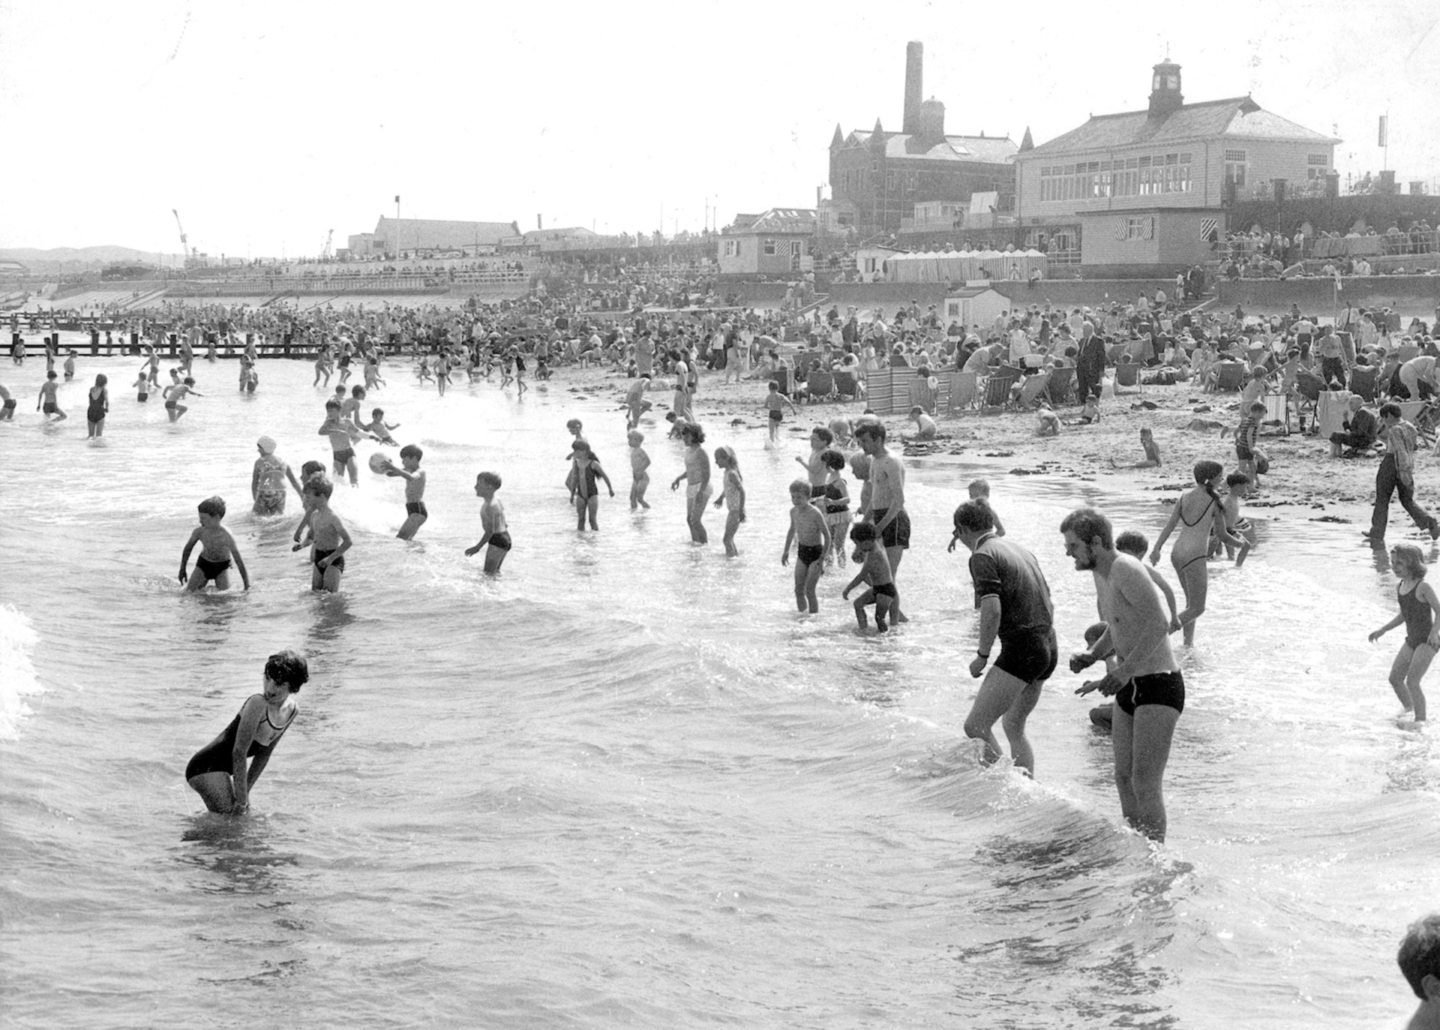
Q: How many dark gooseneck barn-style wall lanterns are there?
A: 0